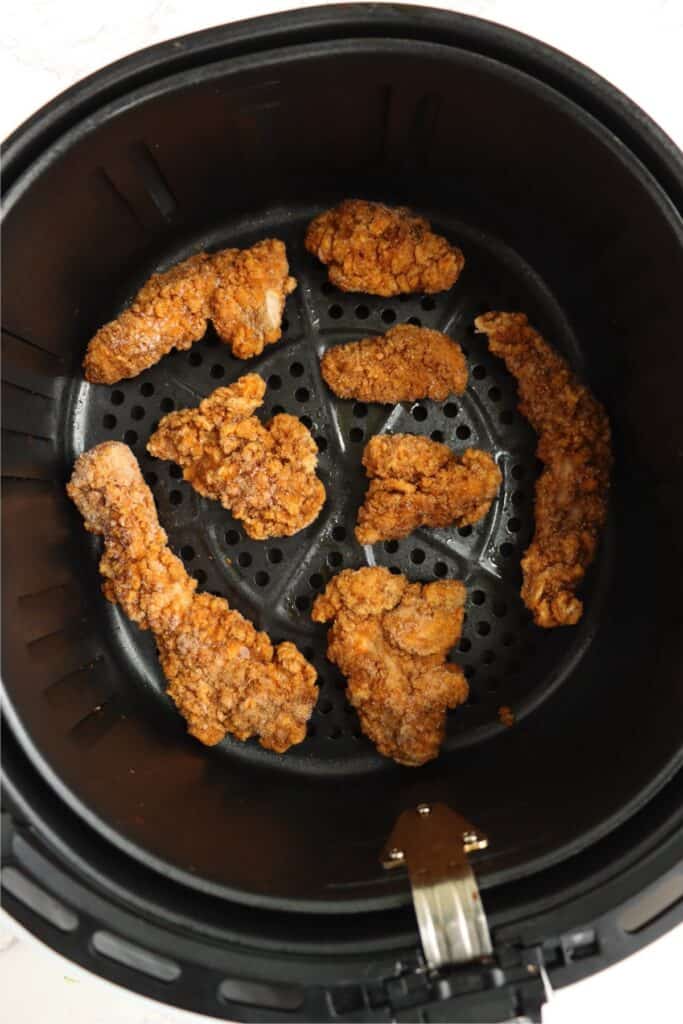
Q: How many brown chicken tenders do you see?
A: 8